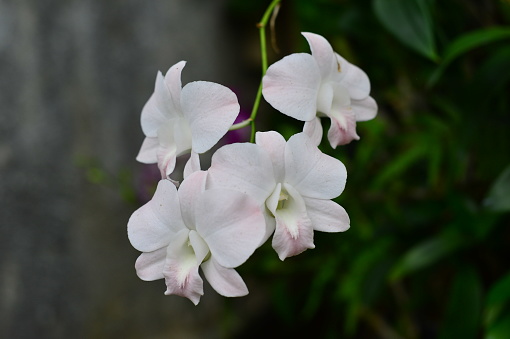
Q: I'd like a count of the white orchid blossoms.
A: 4